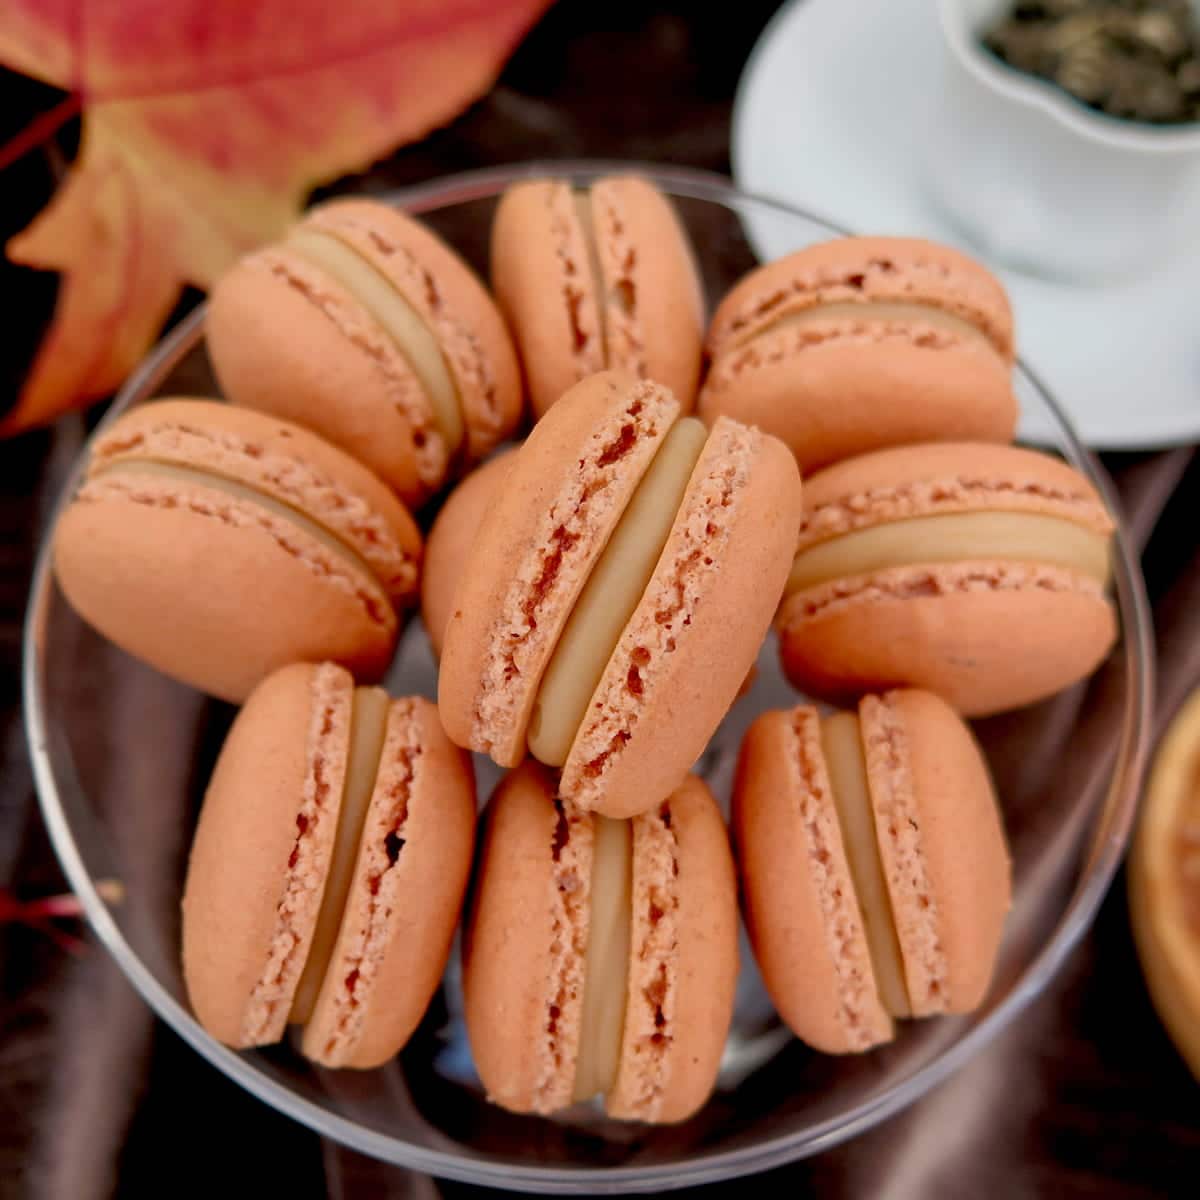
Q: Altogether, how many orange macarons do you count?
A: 10